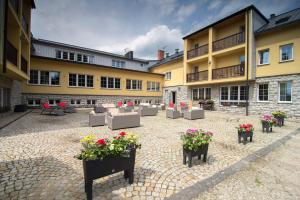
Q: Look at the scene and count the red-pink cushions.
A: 6